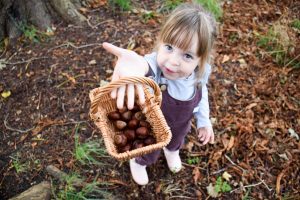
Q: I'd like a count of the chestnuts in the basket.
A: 14